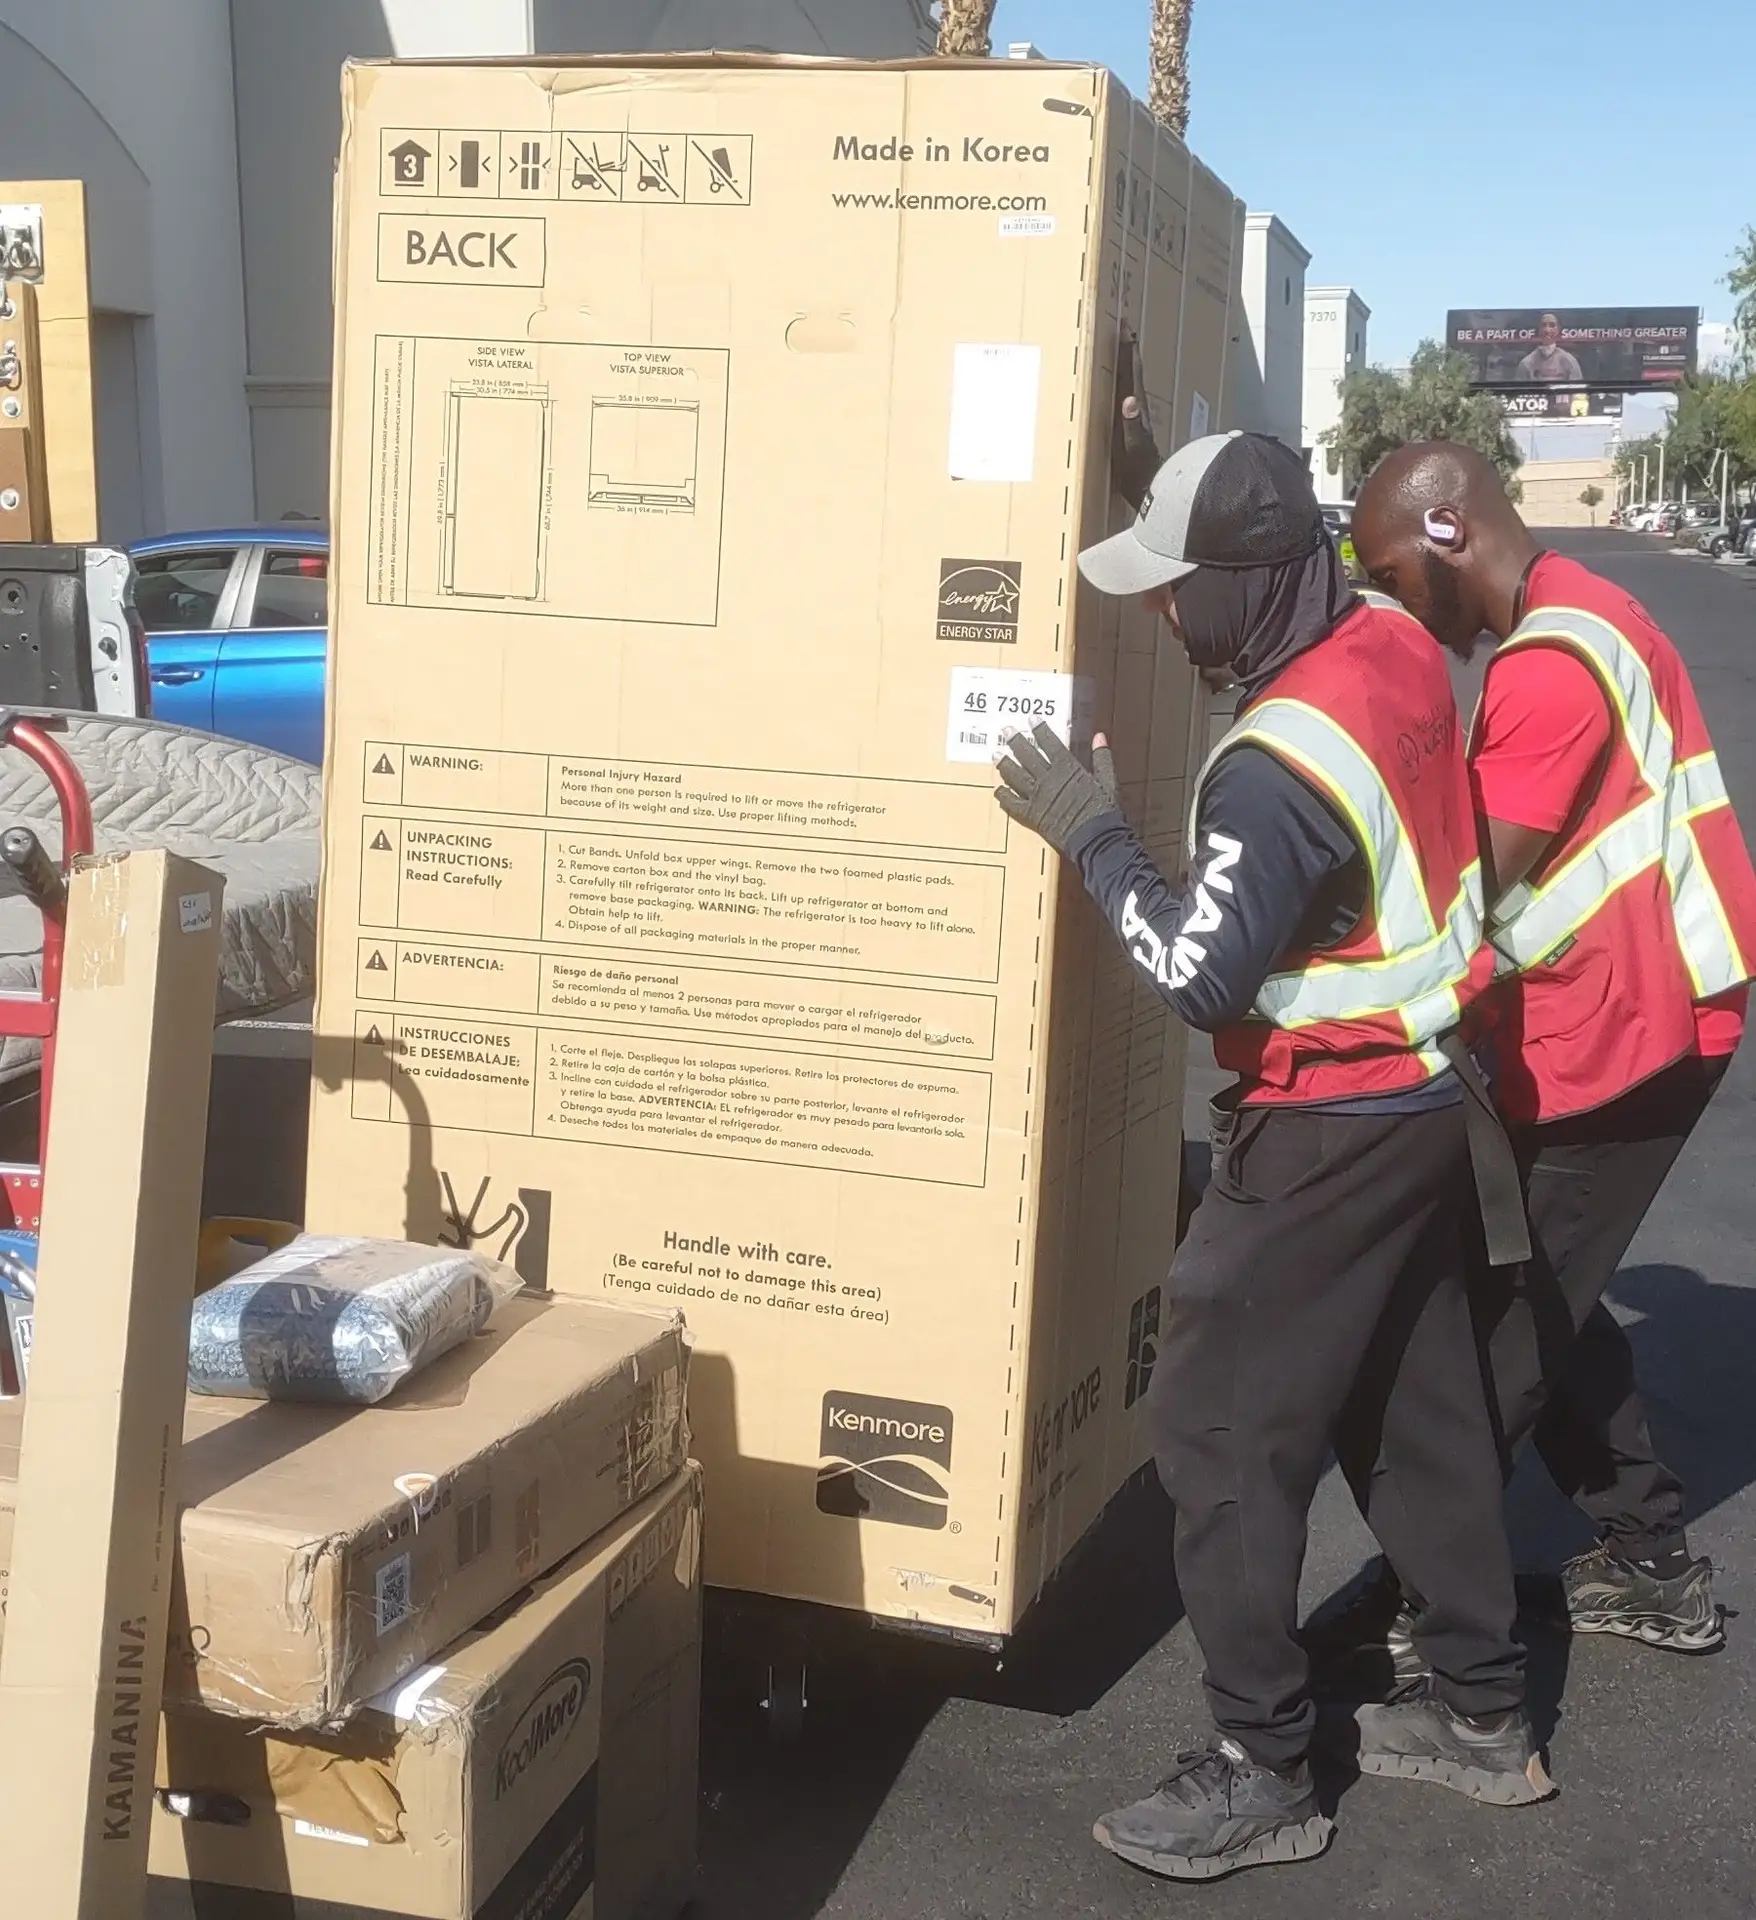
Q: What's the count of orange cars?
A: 0